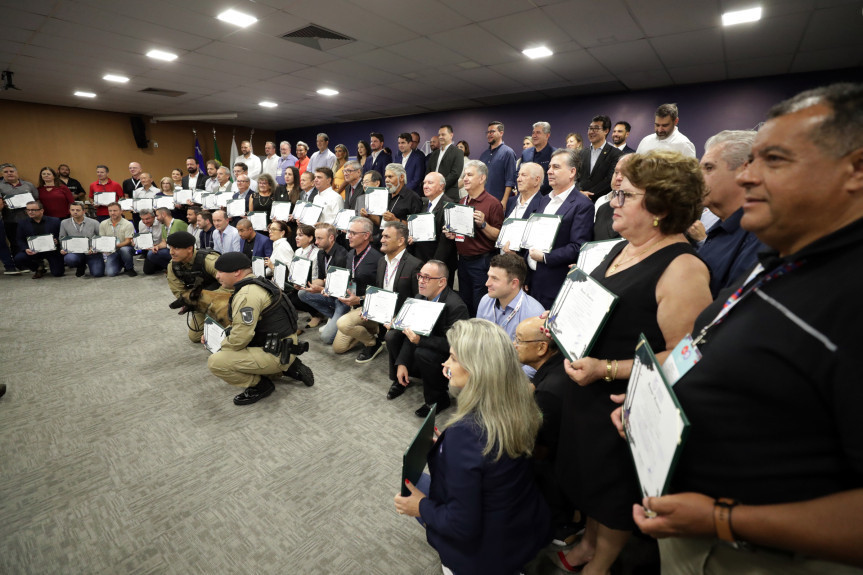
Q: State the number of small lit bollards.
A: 0